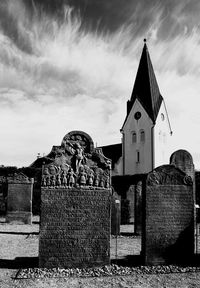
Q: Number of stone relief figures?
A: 12